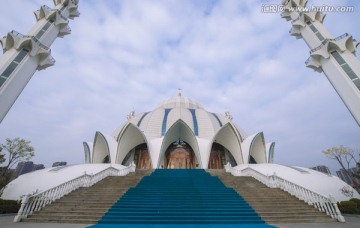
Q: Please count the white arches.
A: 7